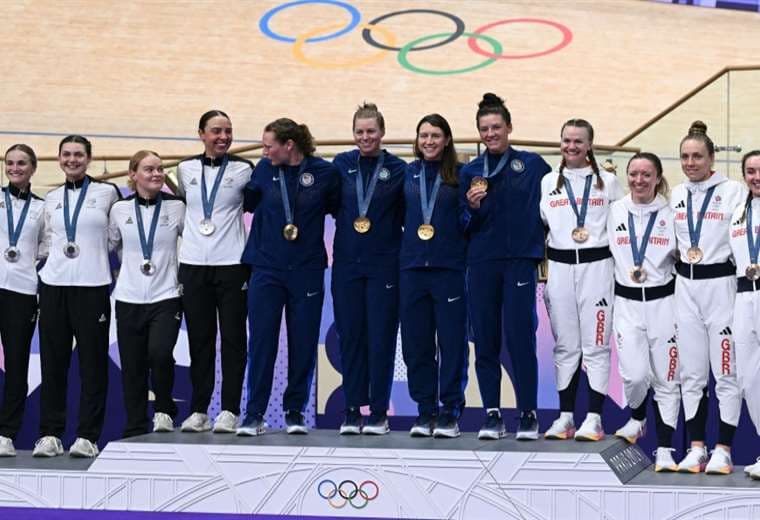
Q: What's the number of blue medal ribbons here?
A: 12